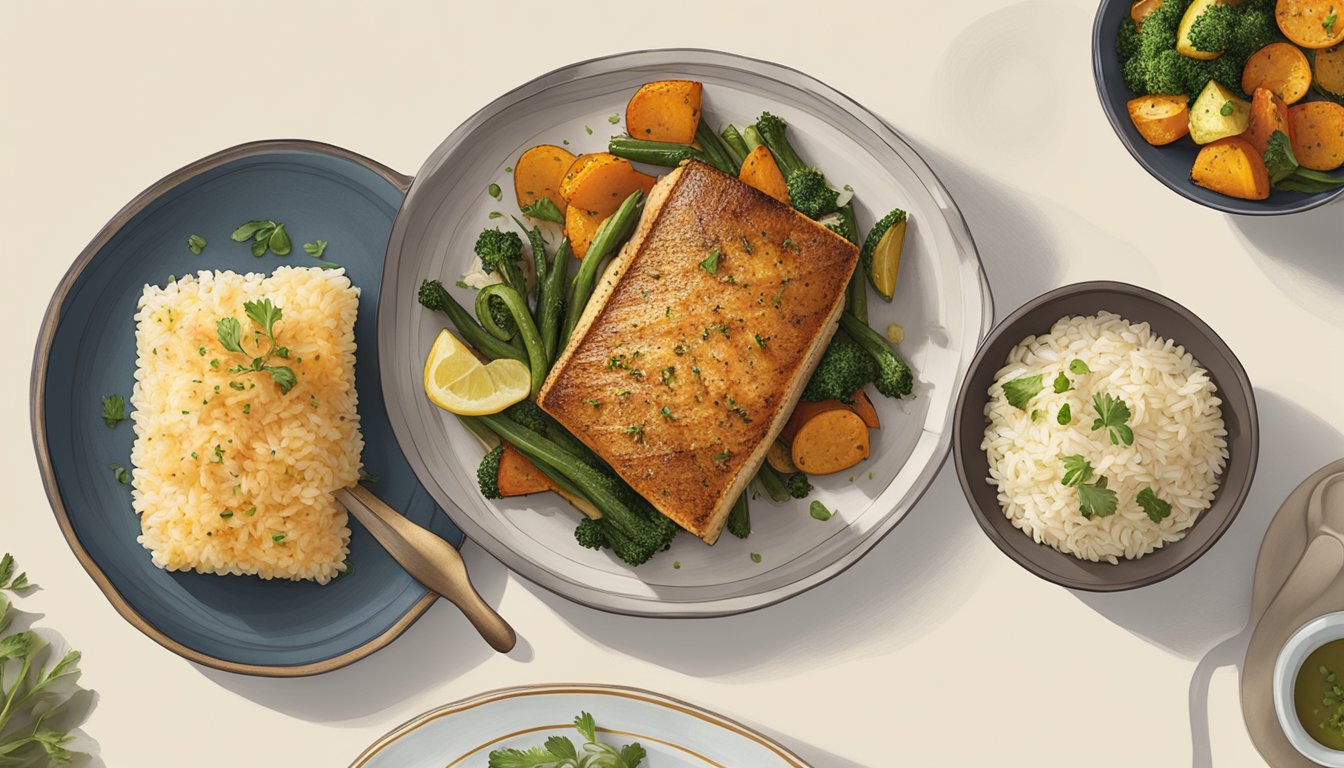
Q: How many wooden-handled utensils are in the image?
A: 1